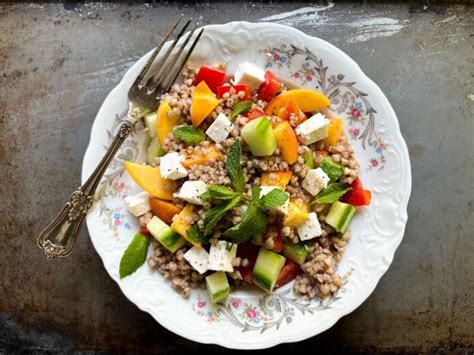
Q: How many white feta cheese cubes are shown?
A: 11